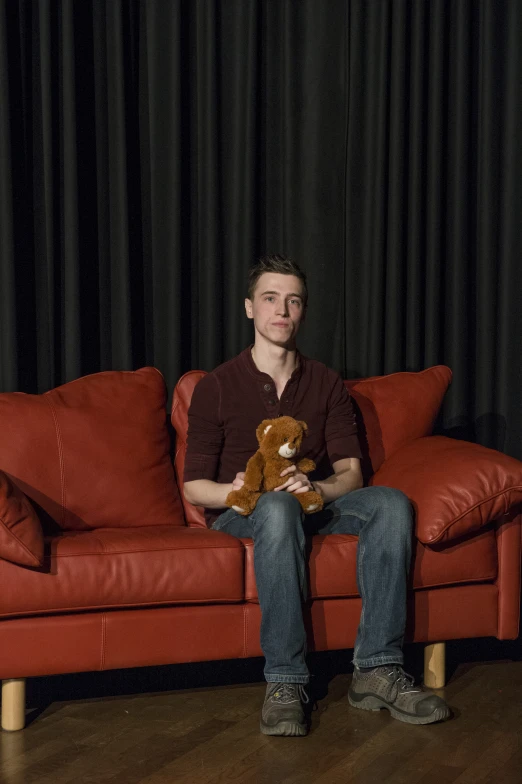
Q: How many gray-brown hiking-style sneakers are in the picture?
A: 2